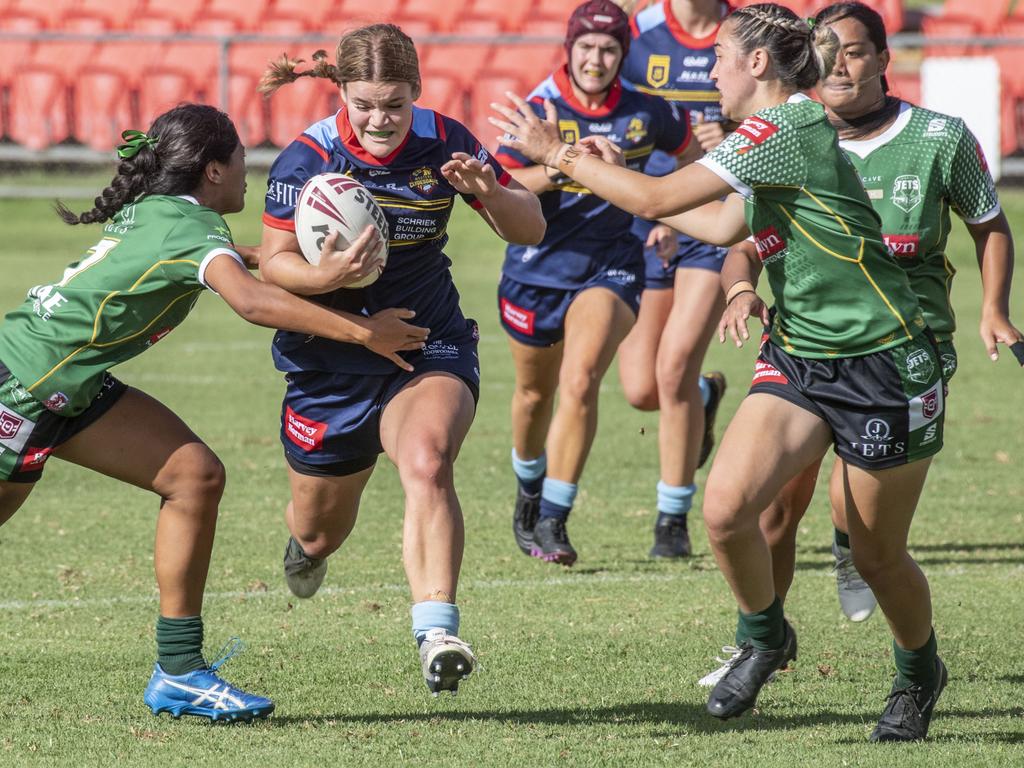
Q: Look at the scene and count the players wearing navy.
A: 3